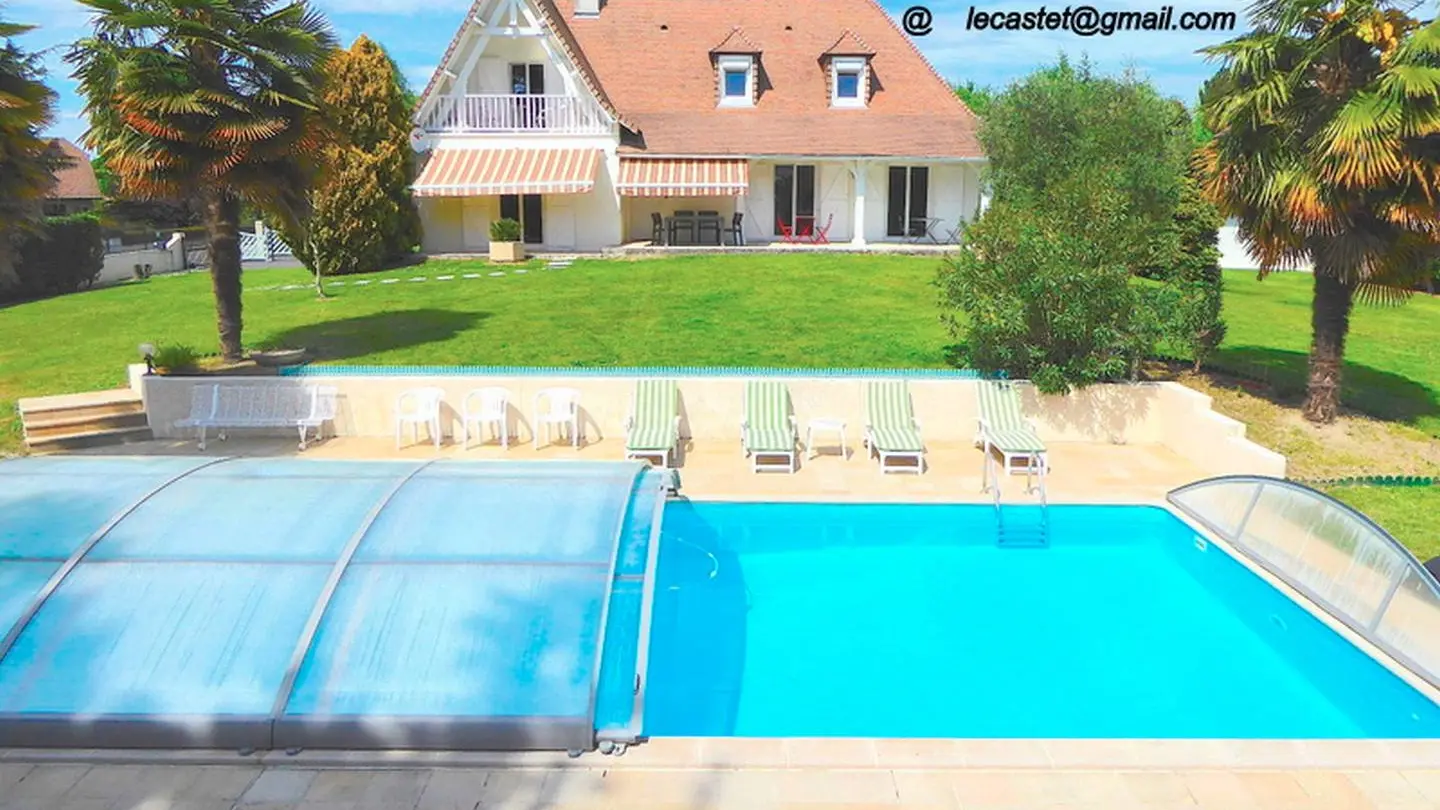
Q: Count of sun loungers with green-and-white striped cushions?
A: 4